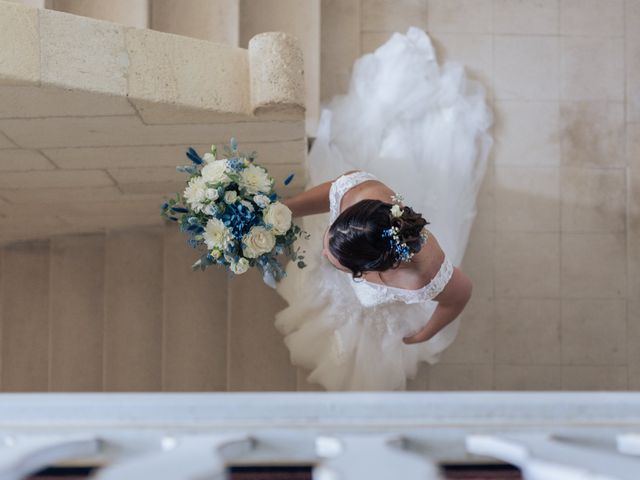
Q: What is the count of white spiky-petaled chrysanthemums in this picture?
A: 3